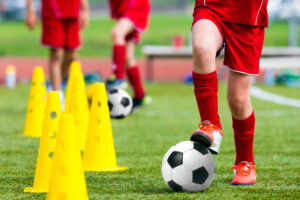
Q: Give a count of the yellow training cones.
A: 6